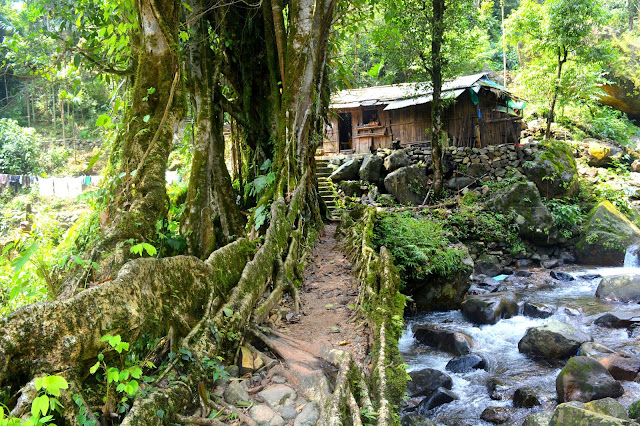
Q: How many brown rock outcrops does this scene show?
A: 1